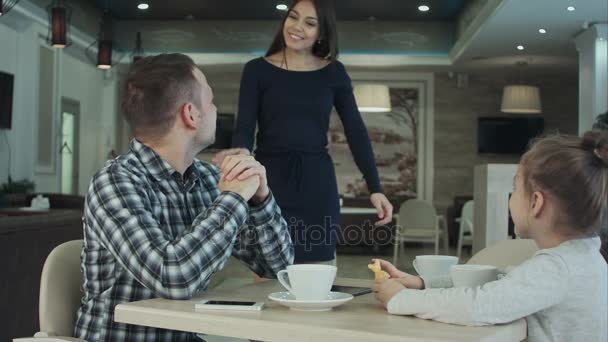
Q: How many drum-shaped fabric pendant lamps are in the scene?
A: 2